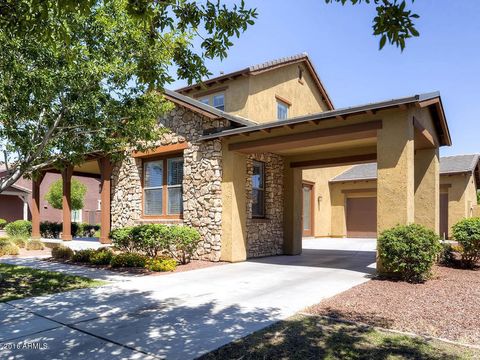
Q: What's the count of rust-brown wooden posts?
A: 3